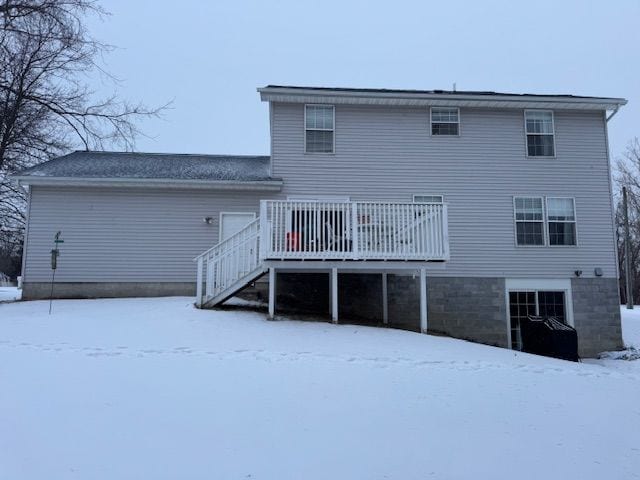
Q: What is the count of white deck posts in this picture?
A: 4